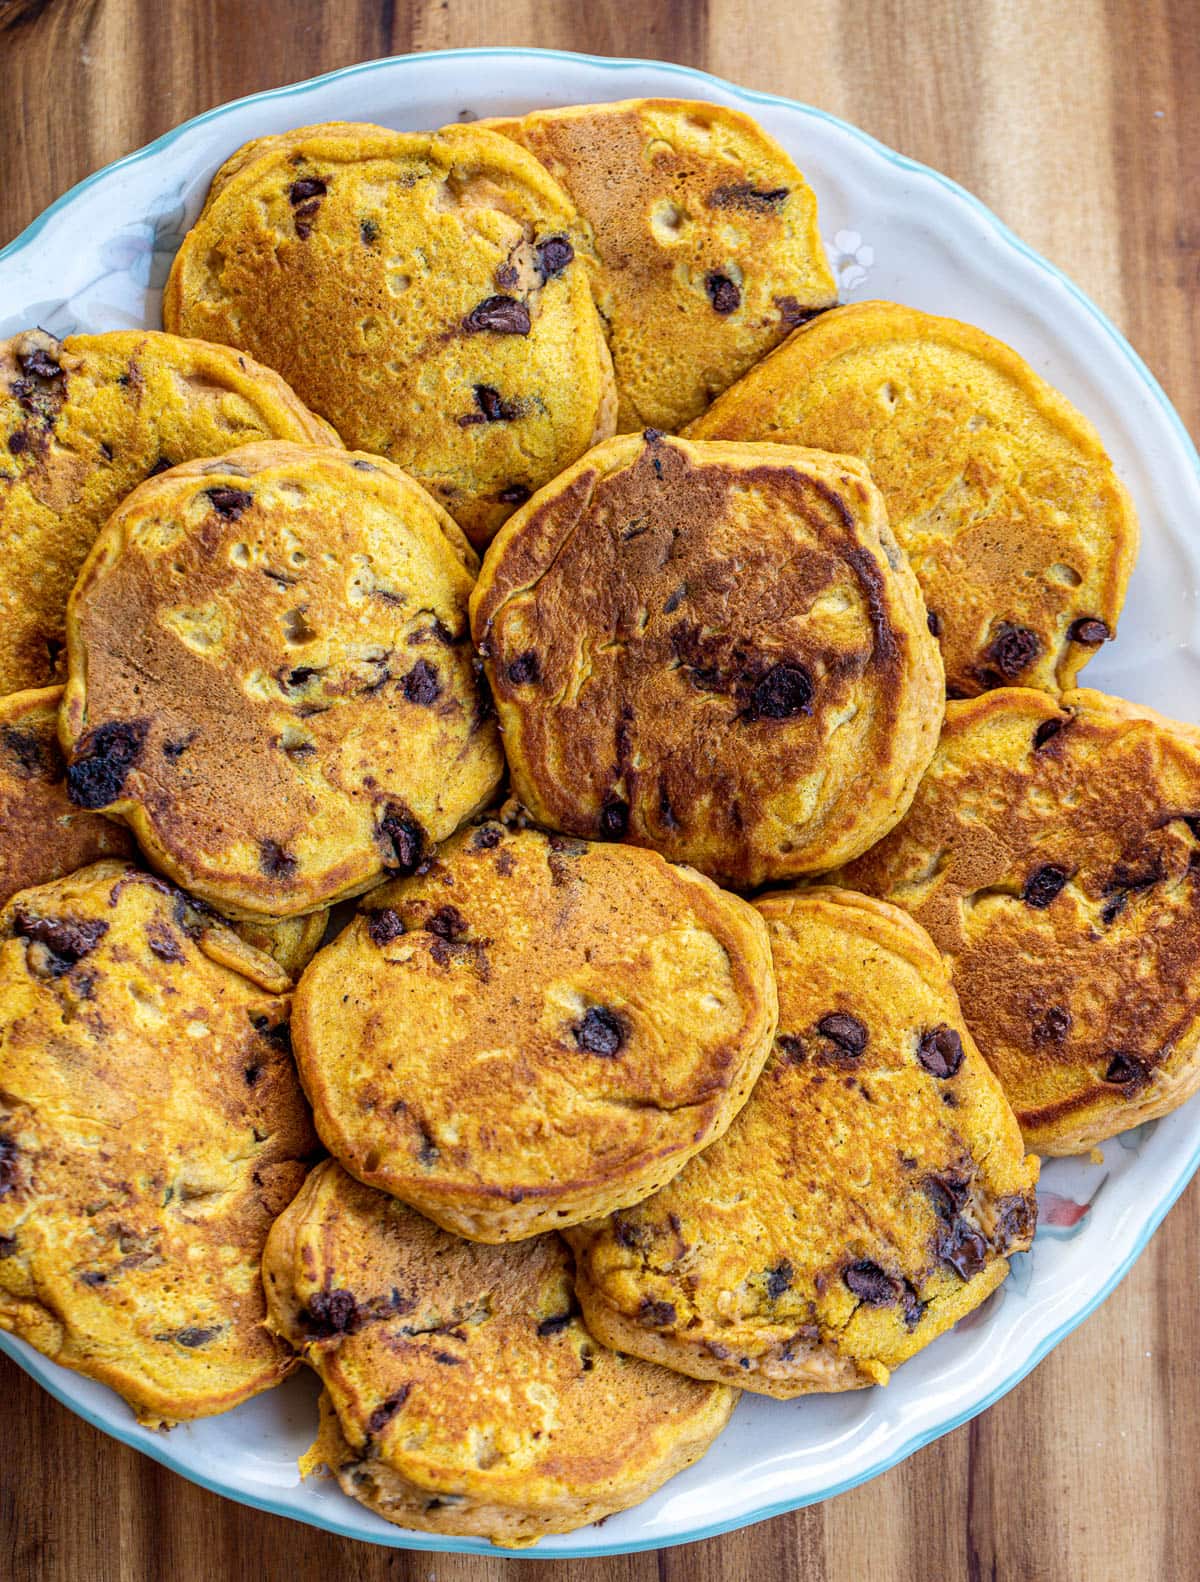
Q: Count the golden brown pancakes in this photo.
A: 12